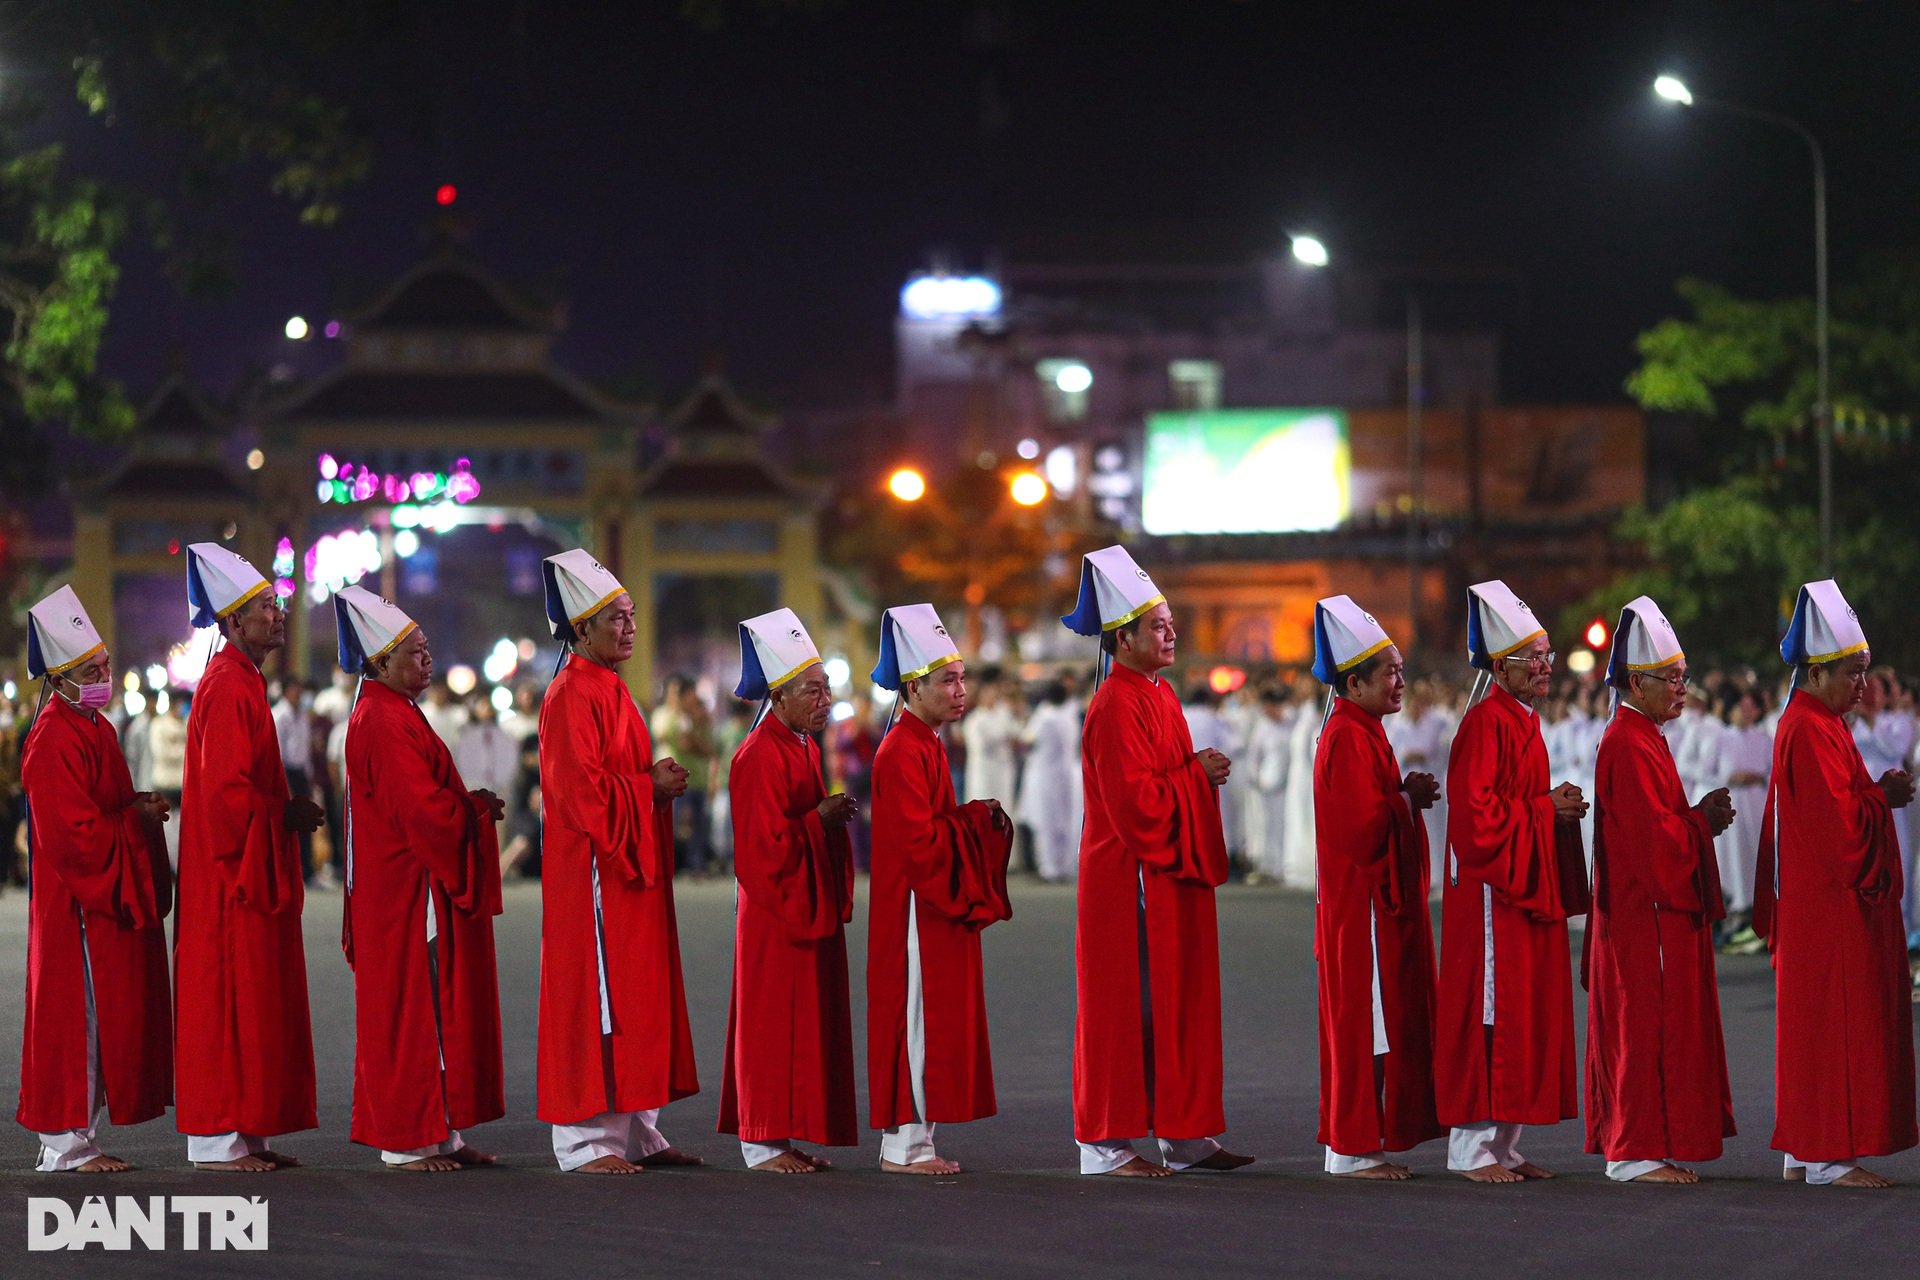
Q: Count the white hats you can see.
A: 11